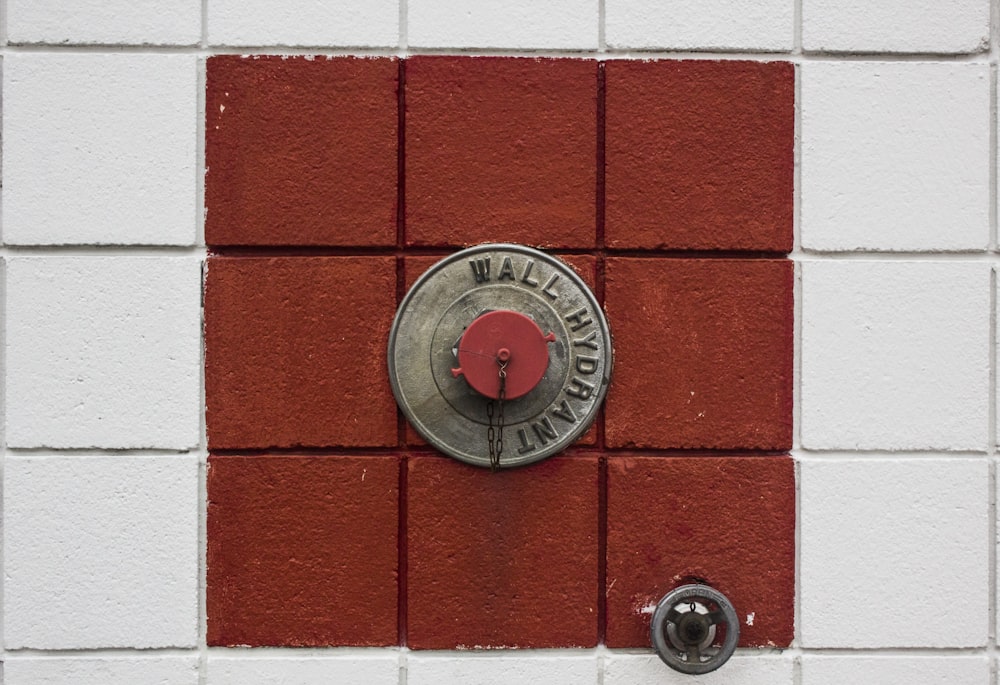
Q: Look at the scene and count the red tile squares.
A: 9